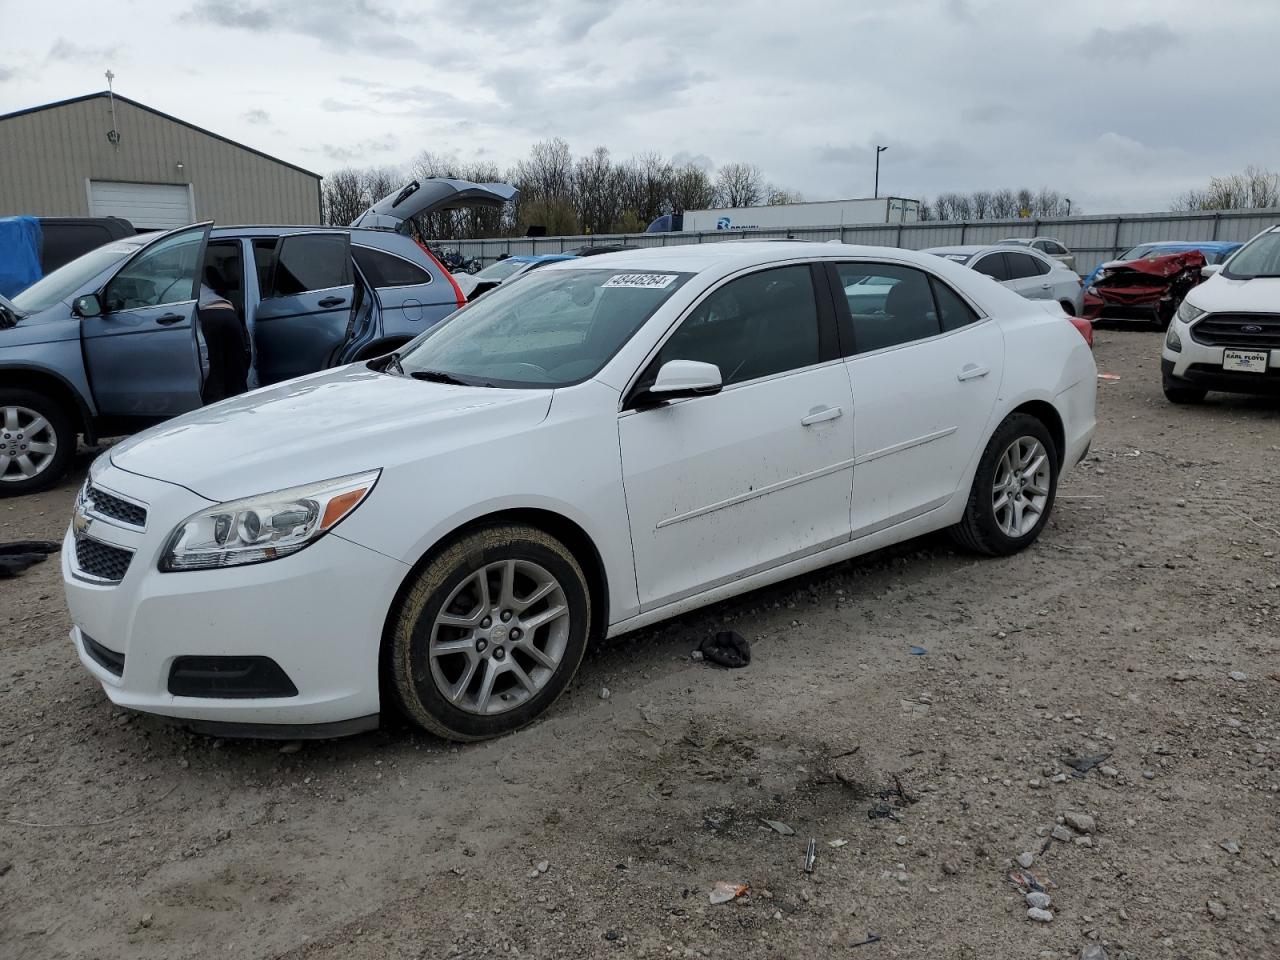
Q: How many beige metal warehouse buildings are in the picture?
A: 1